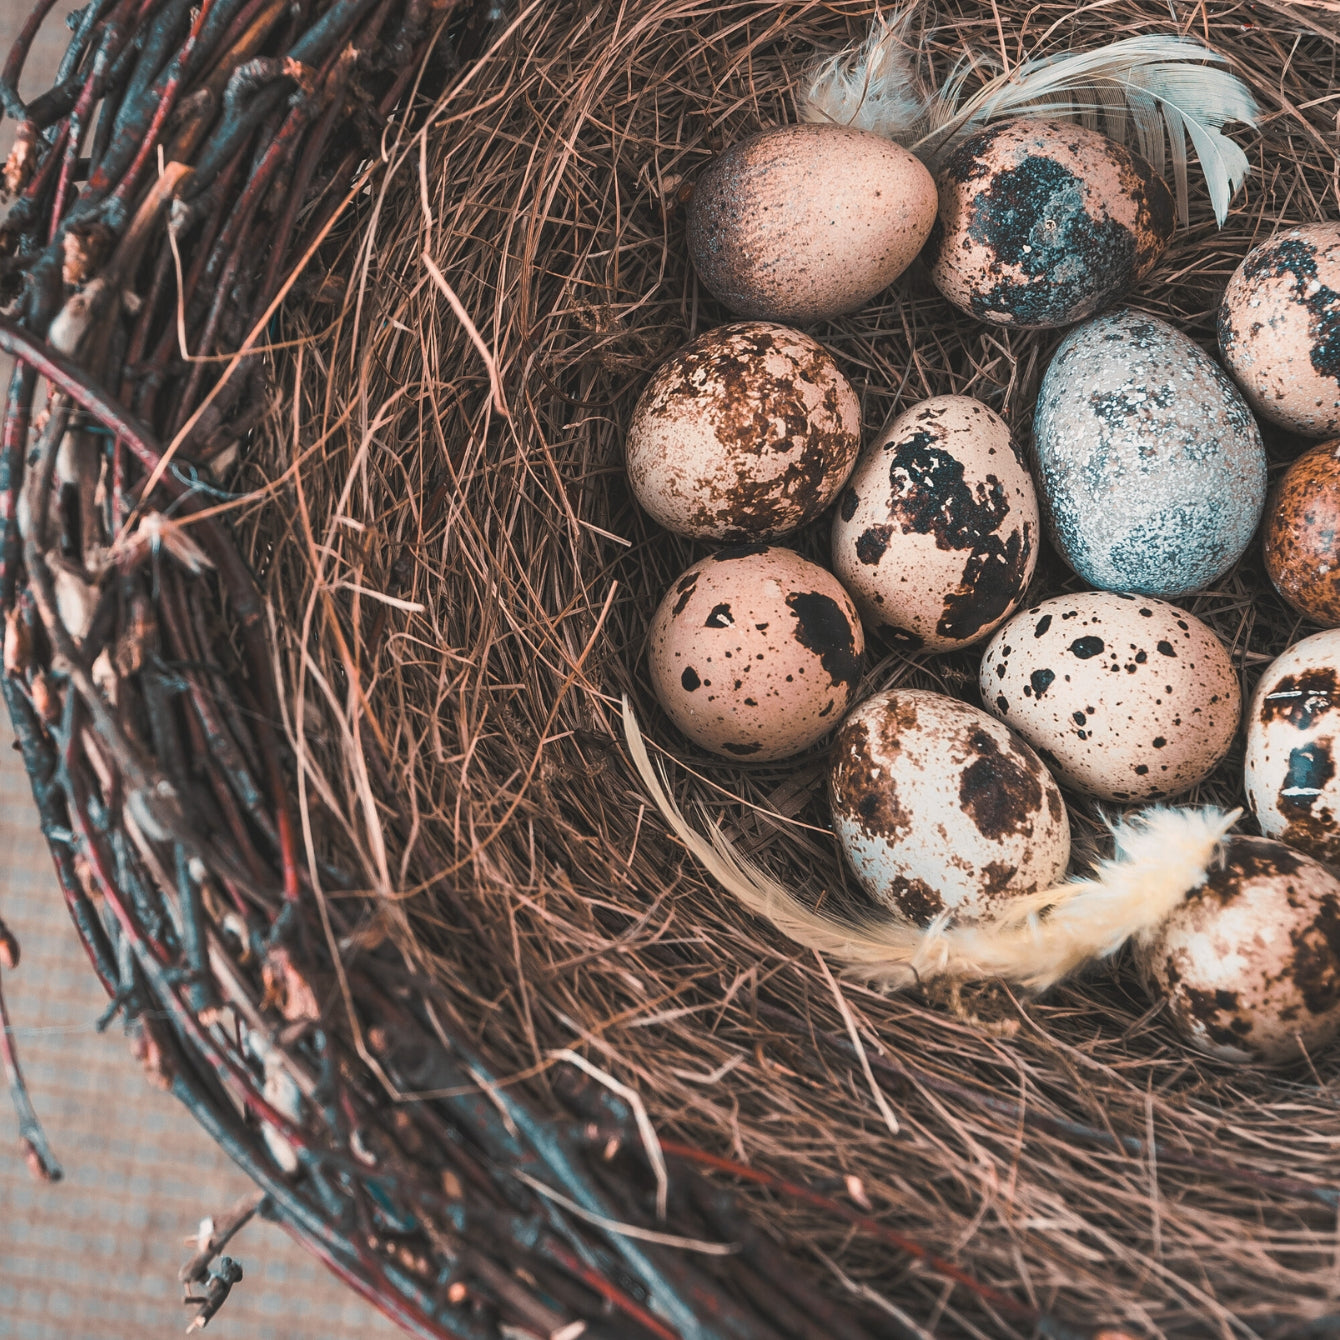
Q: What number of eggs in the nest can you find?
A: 12